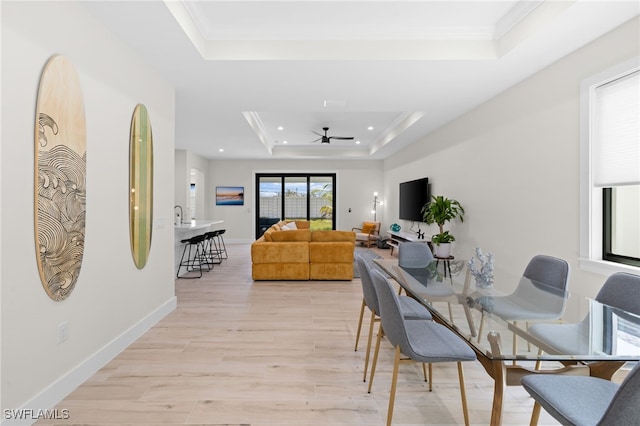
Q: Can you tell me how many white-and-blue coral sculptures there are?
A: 1